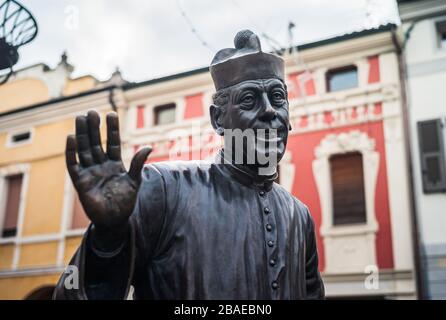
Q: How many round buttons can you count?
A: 6